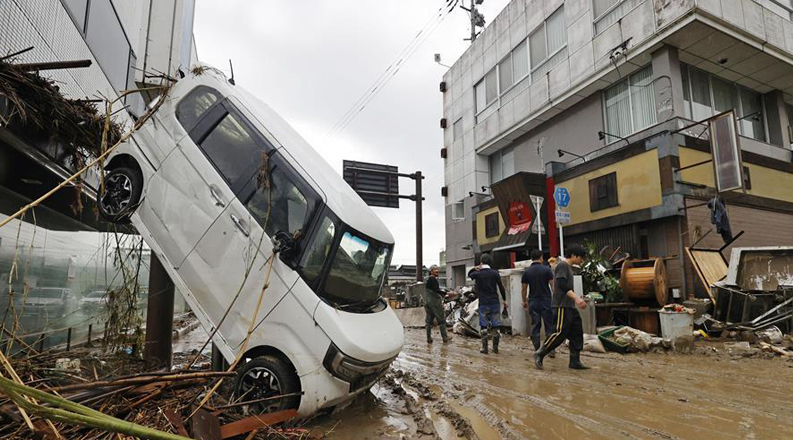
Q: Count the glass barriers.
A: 1